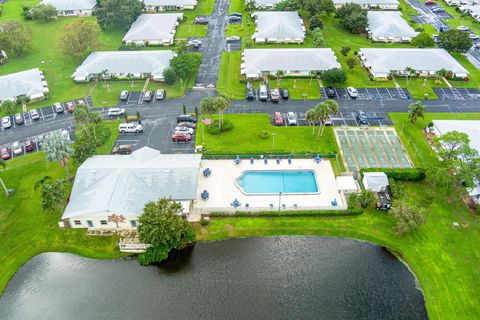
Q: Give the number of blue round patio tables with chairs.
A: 6